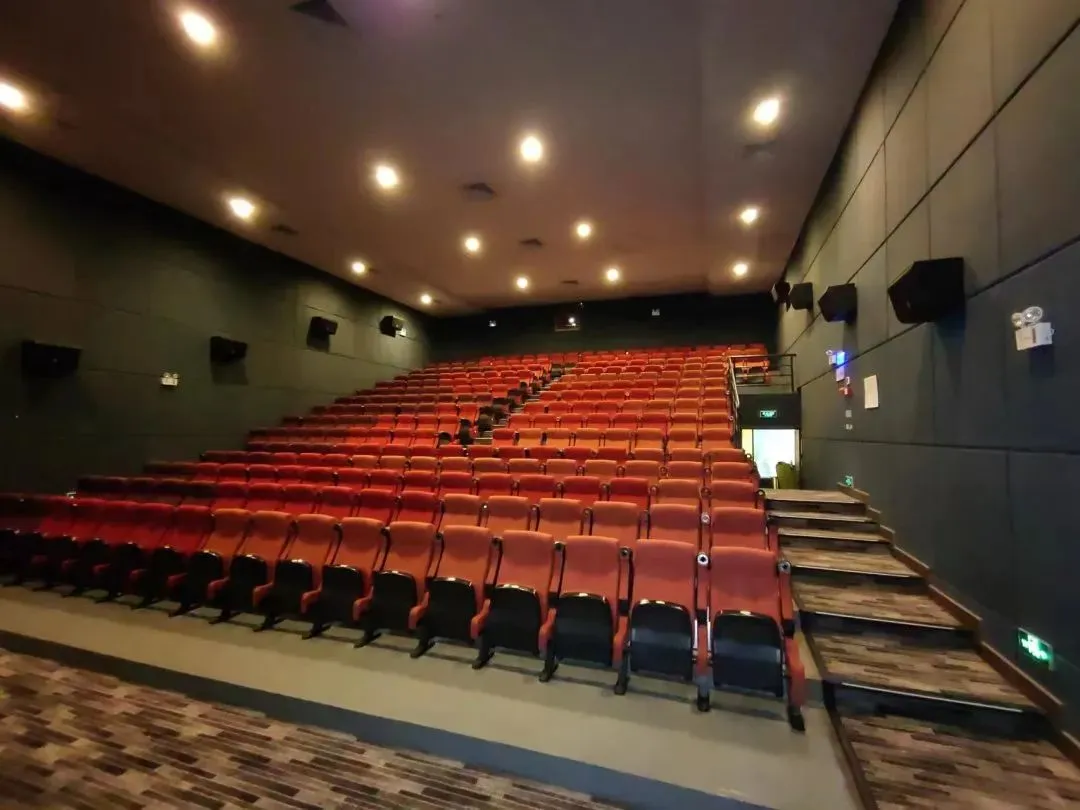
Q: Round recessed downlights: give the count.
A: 14